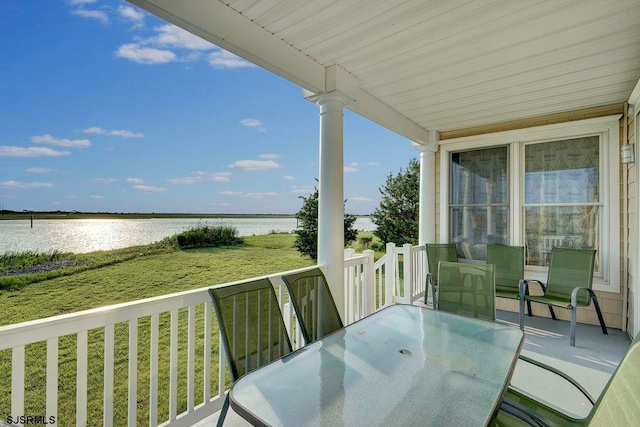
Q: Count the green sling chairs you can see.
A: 7